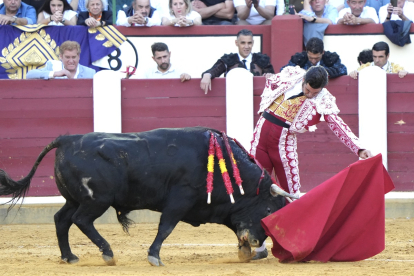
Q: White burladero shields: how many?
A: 3